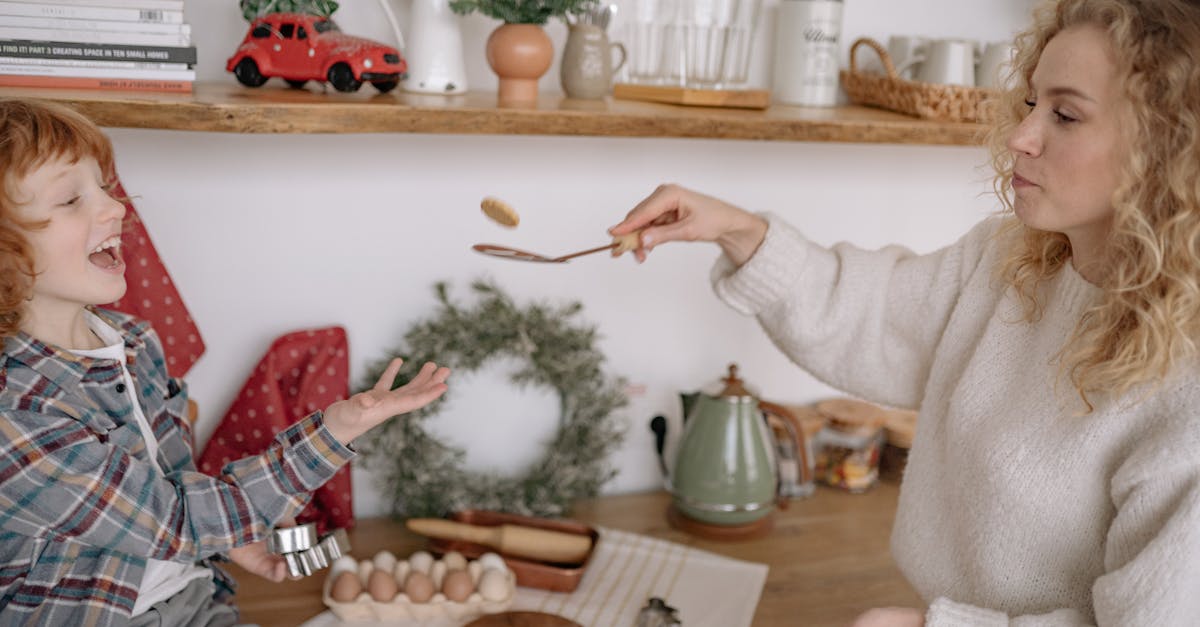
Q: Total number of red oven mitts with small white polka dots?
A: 2